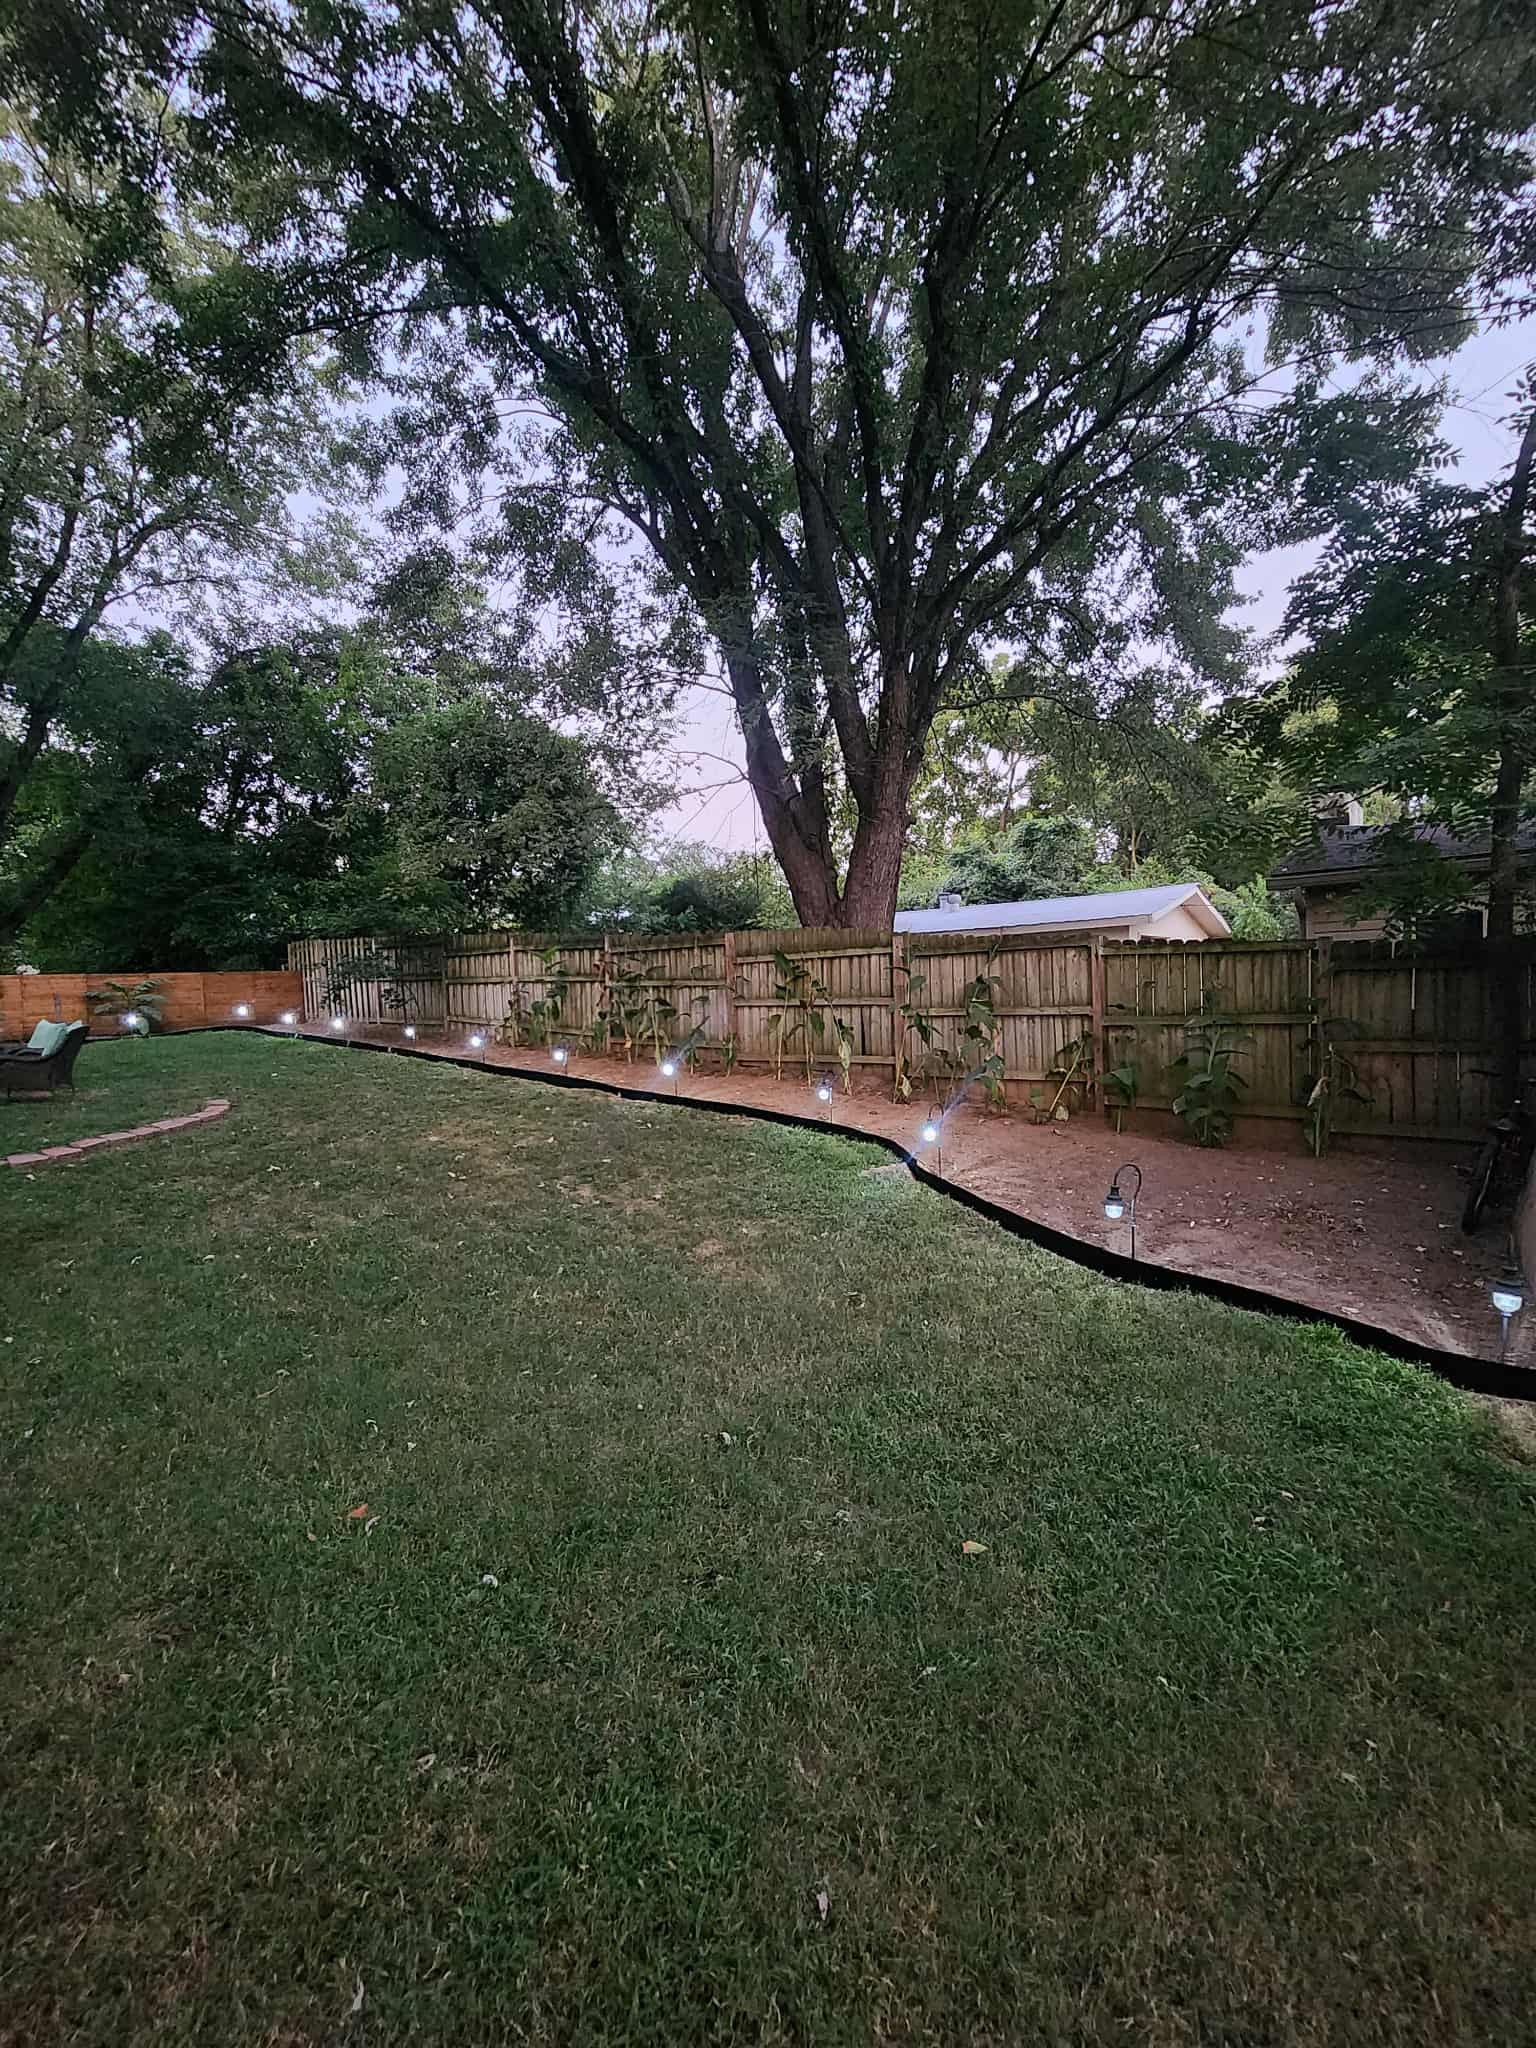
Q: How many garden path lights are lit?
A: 12